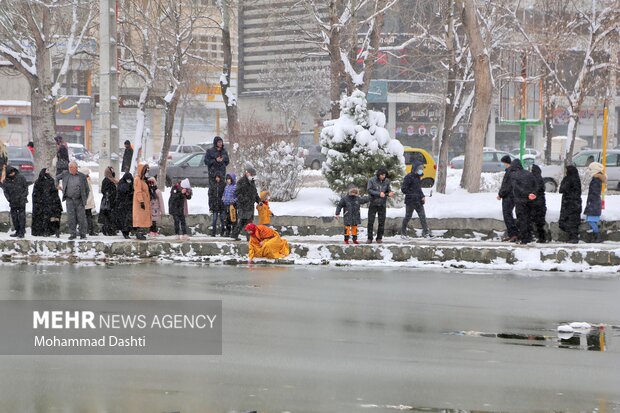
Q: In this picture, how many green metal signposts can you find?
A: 1